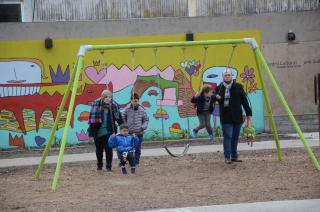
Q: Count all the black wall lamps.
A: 3